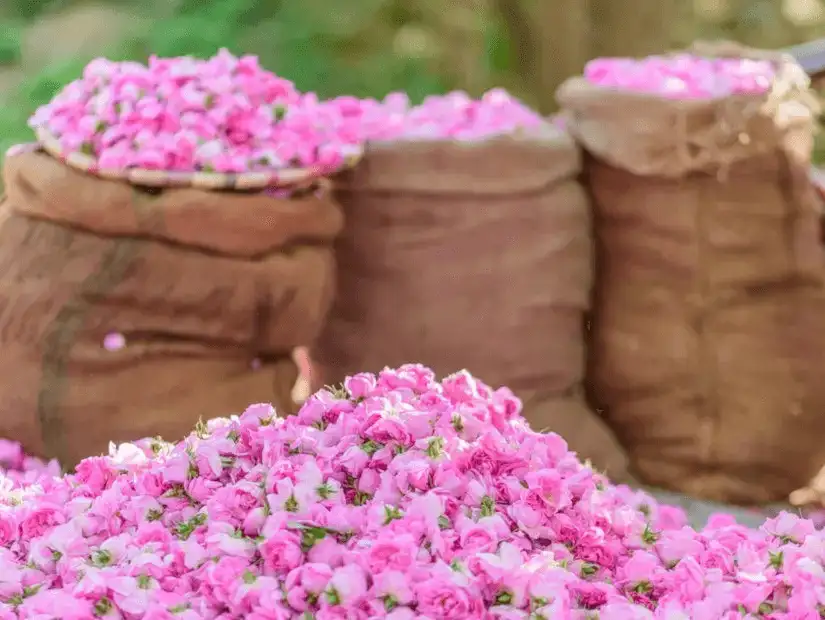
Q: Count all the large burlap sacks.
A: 3